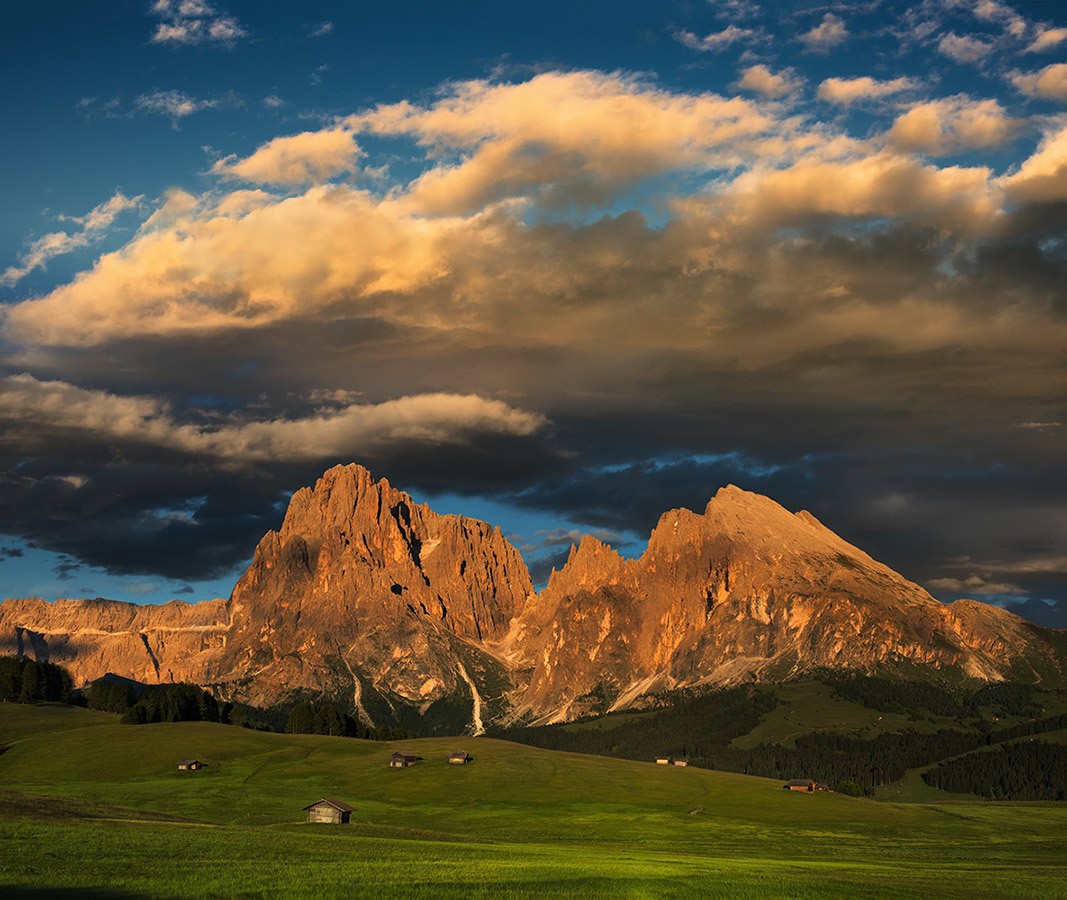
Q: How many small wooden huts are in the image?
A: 7